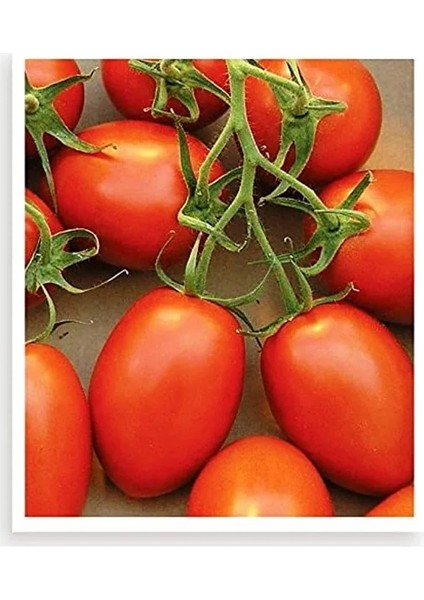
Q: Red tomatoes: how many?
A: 11